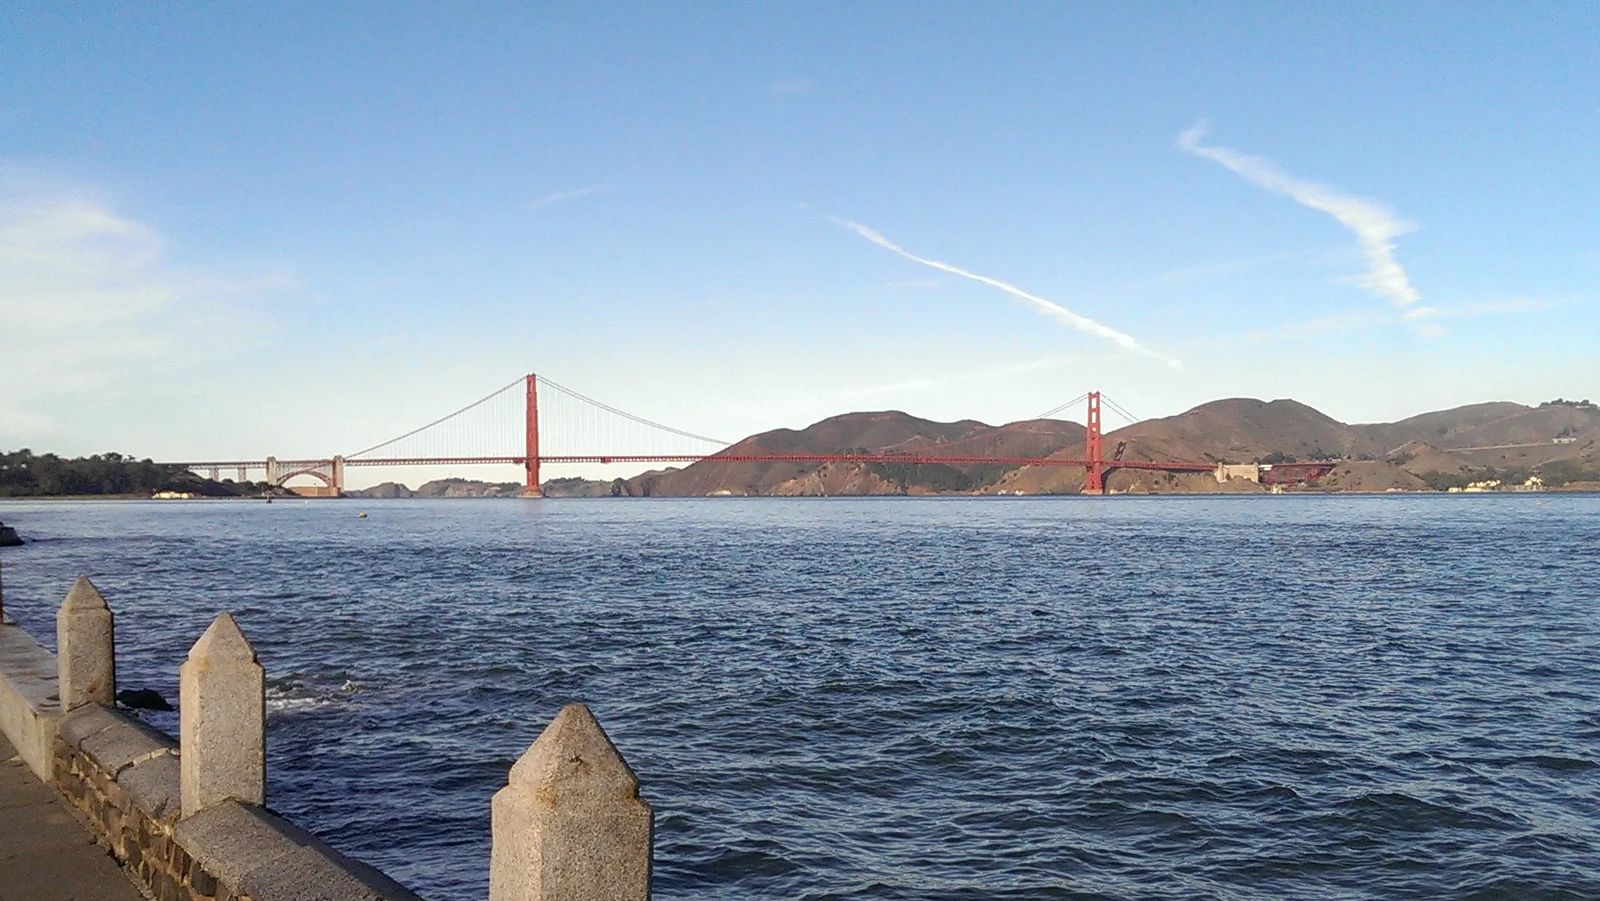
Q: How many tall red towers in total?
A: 2